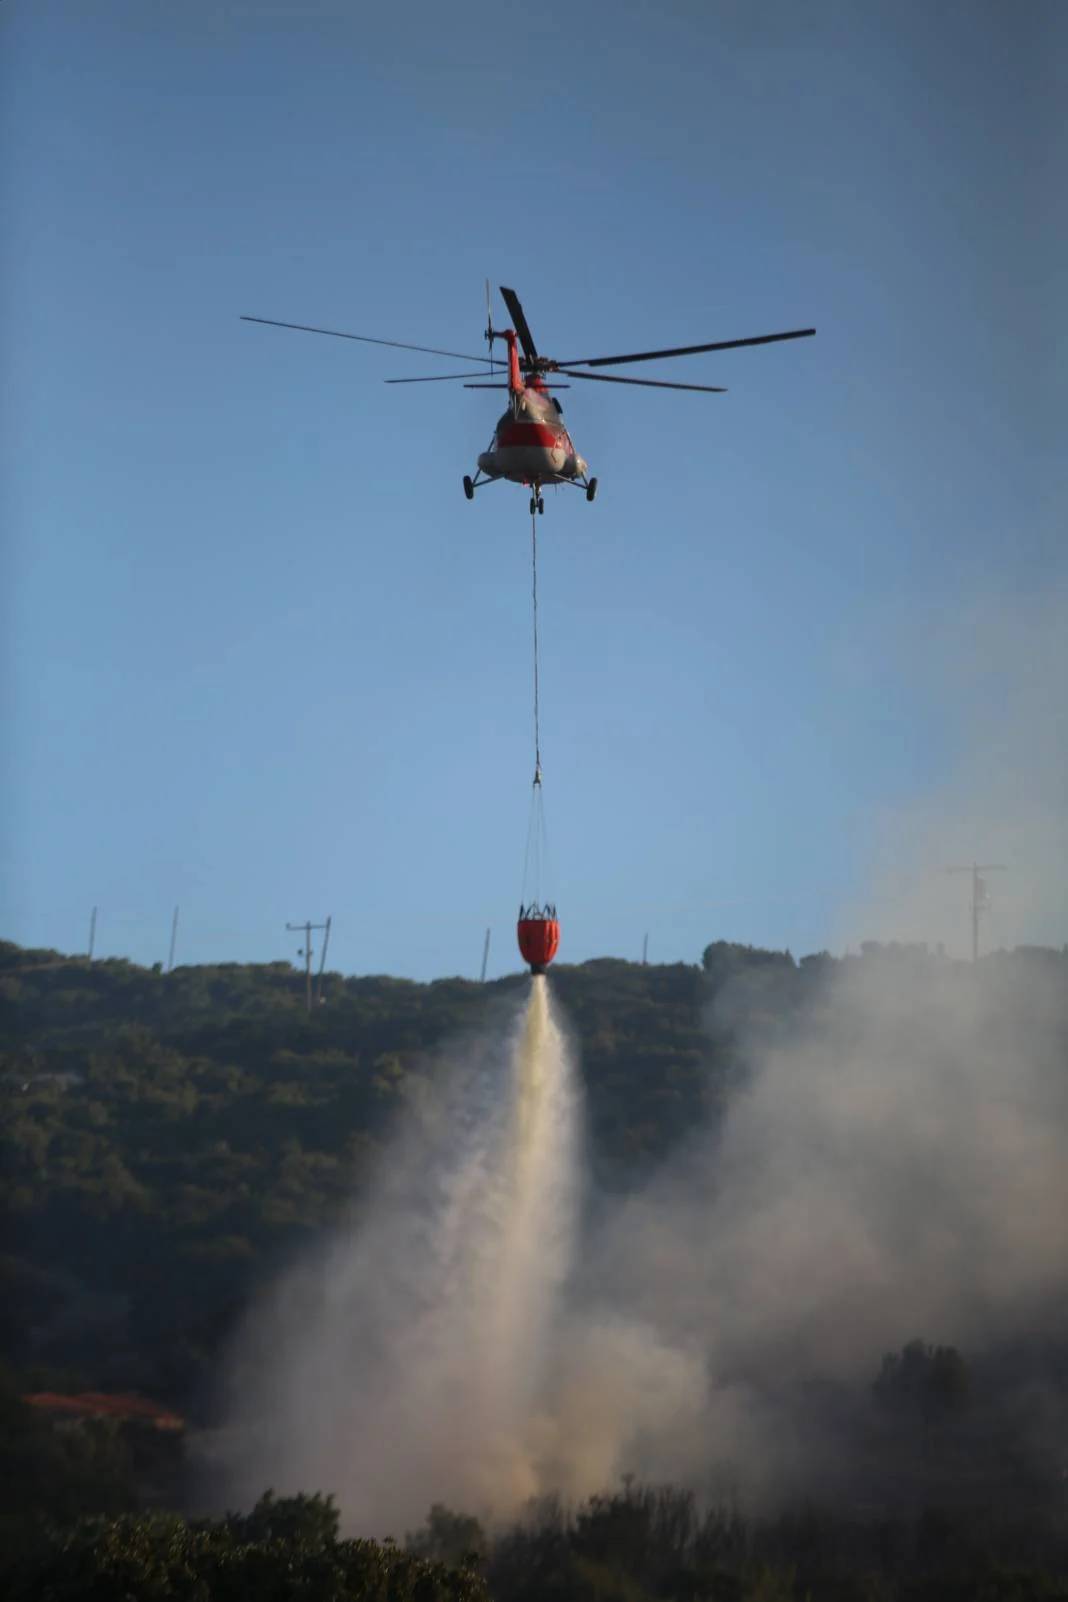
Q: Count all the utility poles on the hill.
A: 7